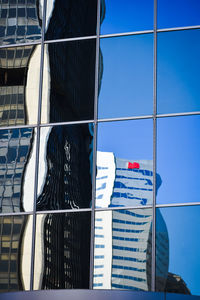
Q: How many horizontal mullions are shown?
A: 3